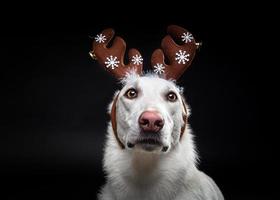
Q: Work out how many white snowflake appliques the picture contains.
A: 6